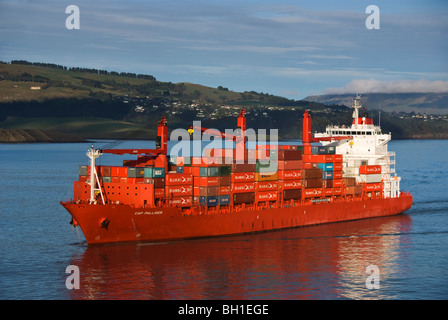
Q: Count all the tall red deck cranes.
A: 3